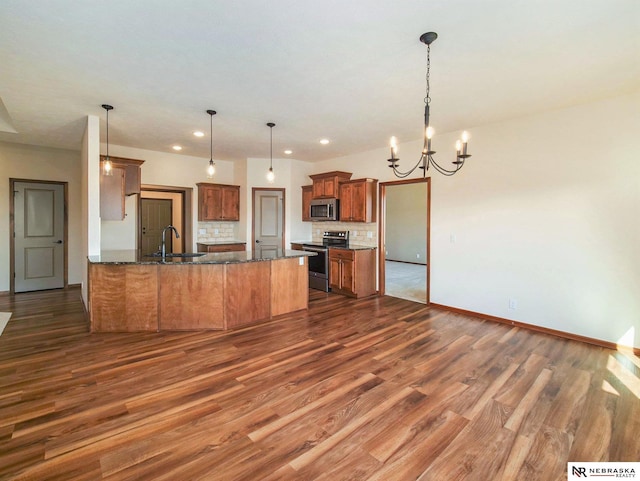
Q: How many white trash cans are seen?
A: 0